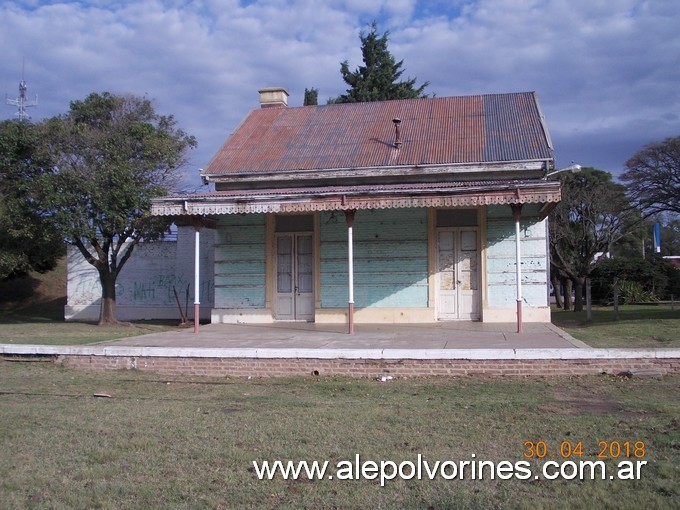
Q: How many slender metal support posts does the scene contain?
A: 3